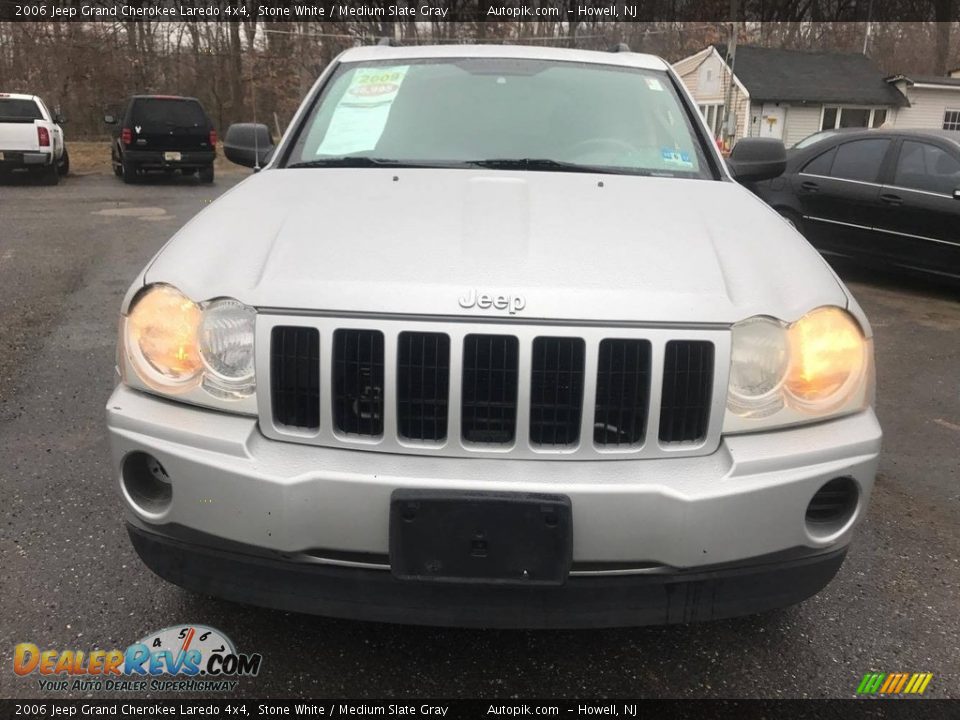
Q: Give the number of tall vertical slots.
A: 7